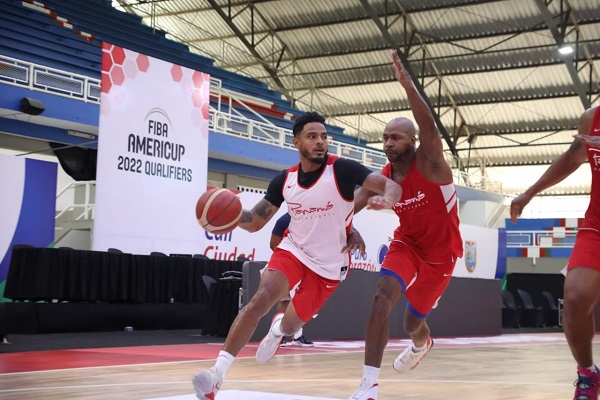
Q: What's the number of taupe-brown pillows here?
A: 0